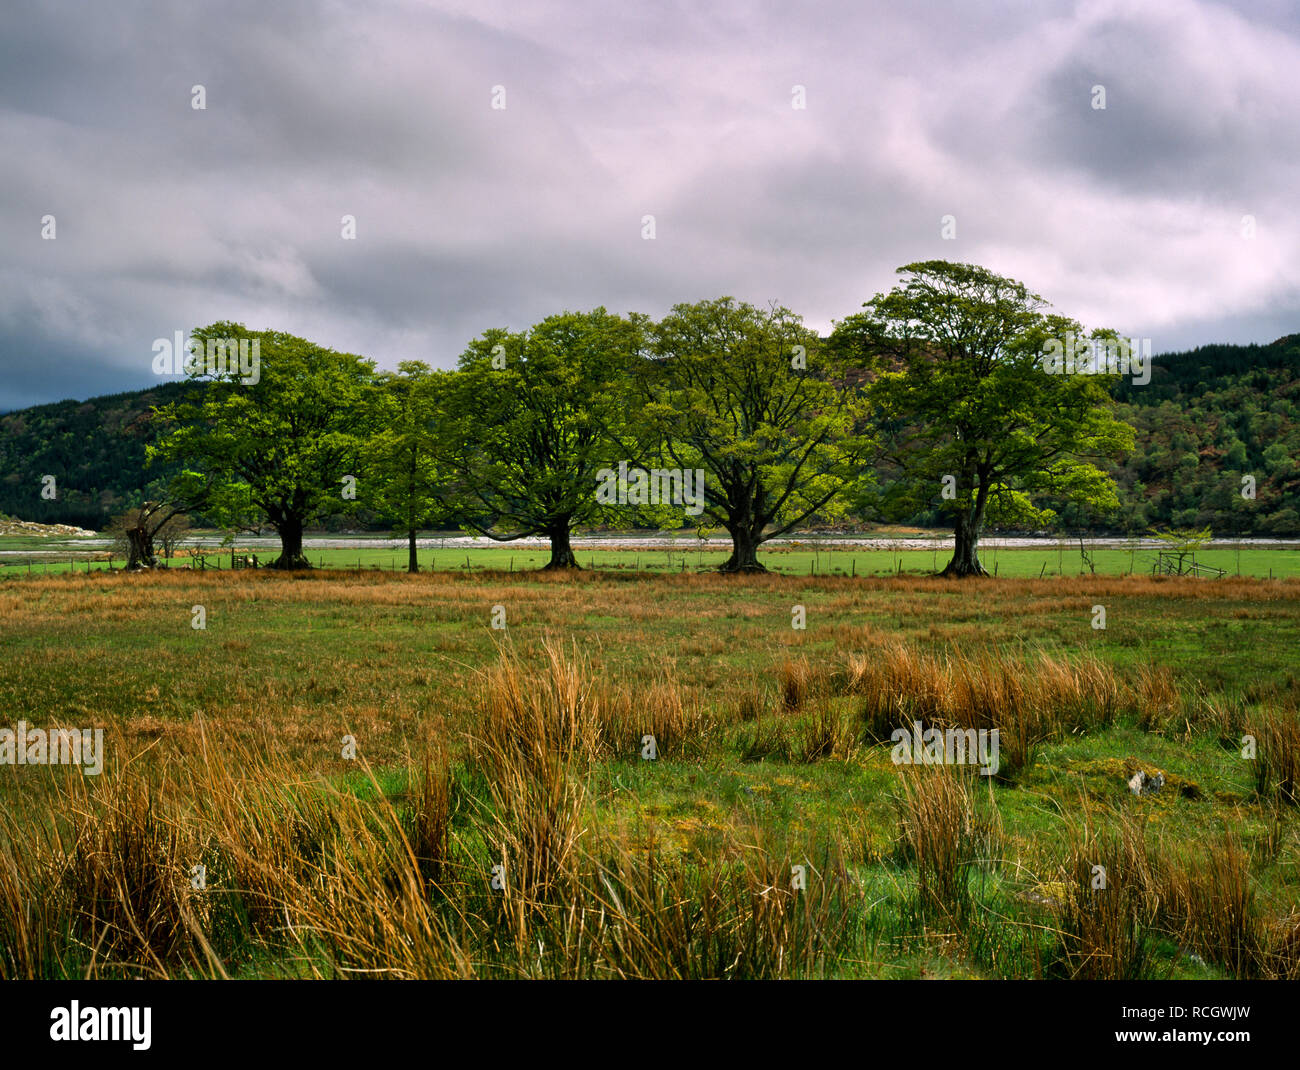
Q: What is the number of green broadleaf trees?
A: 5